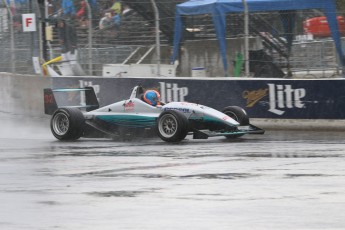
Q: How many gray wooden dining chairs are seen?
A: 0